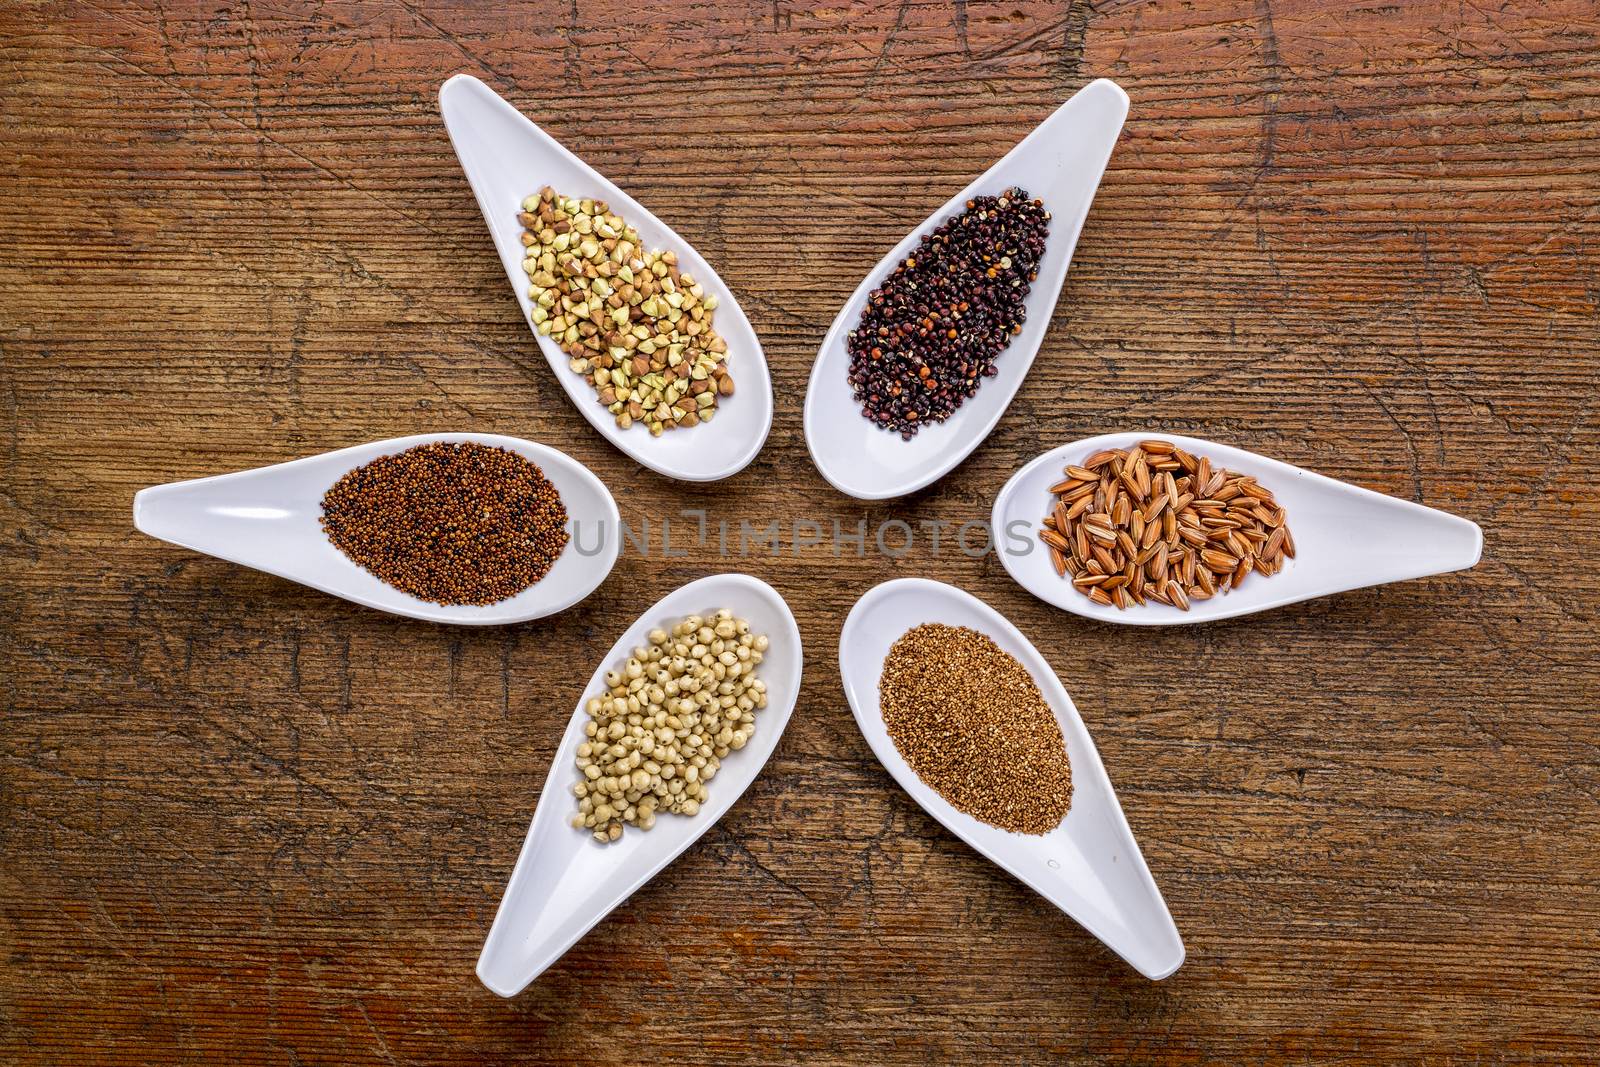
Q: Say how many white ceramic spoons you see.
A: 6